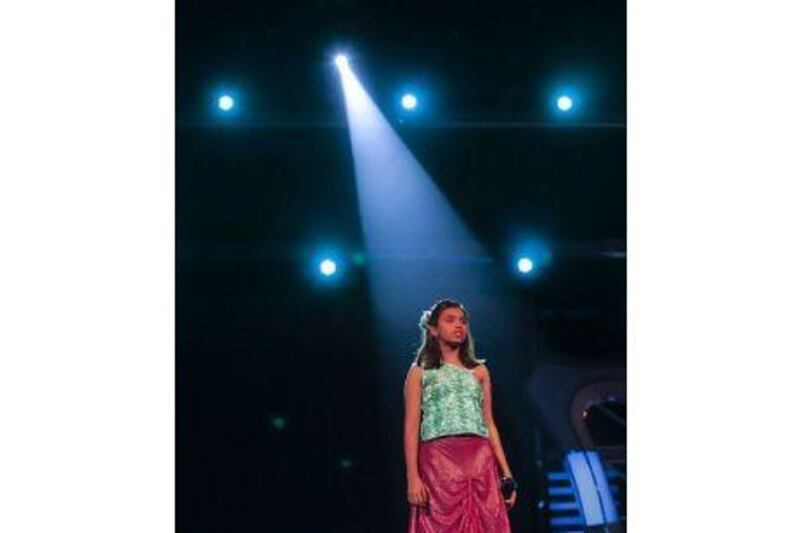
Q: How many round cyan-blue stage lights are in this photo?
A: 5